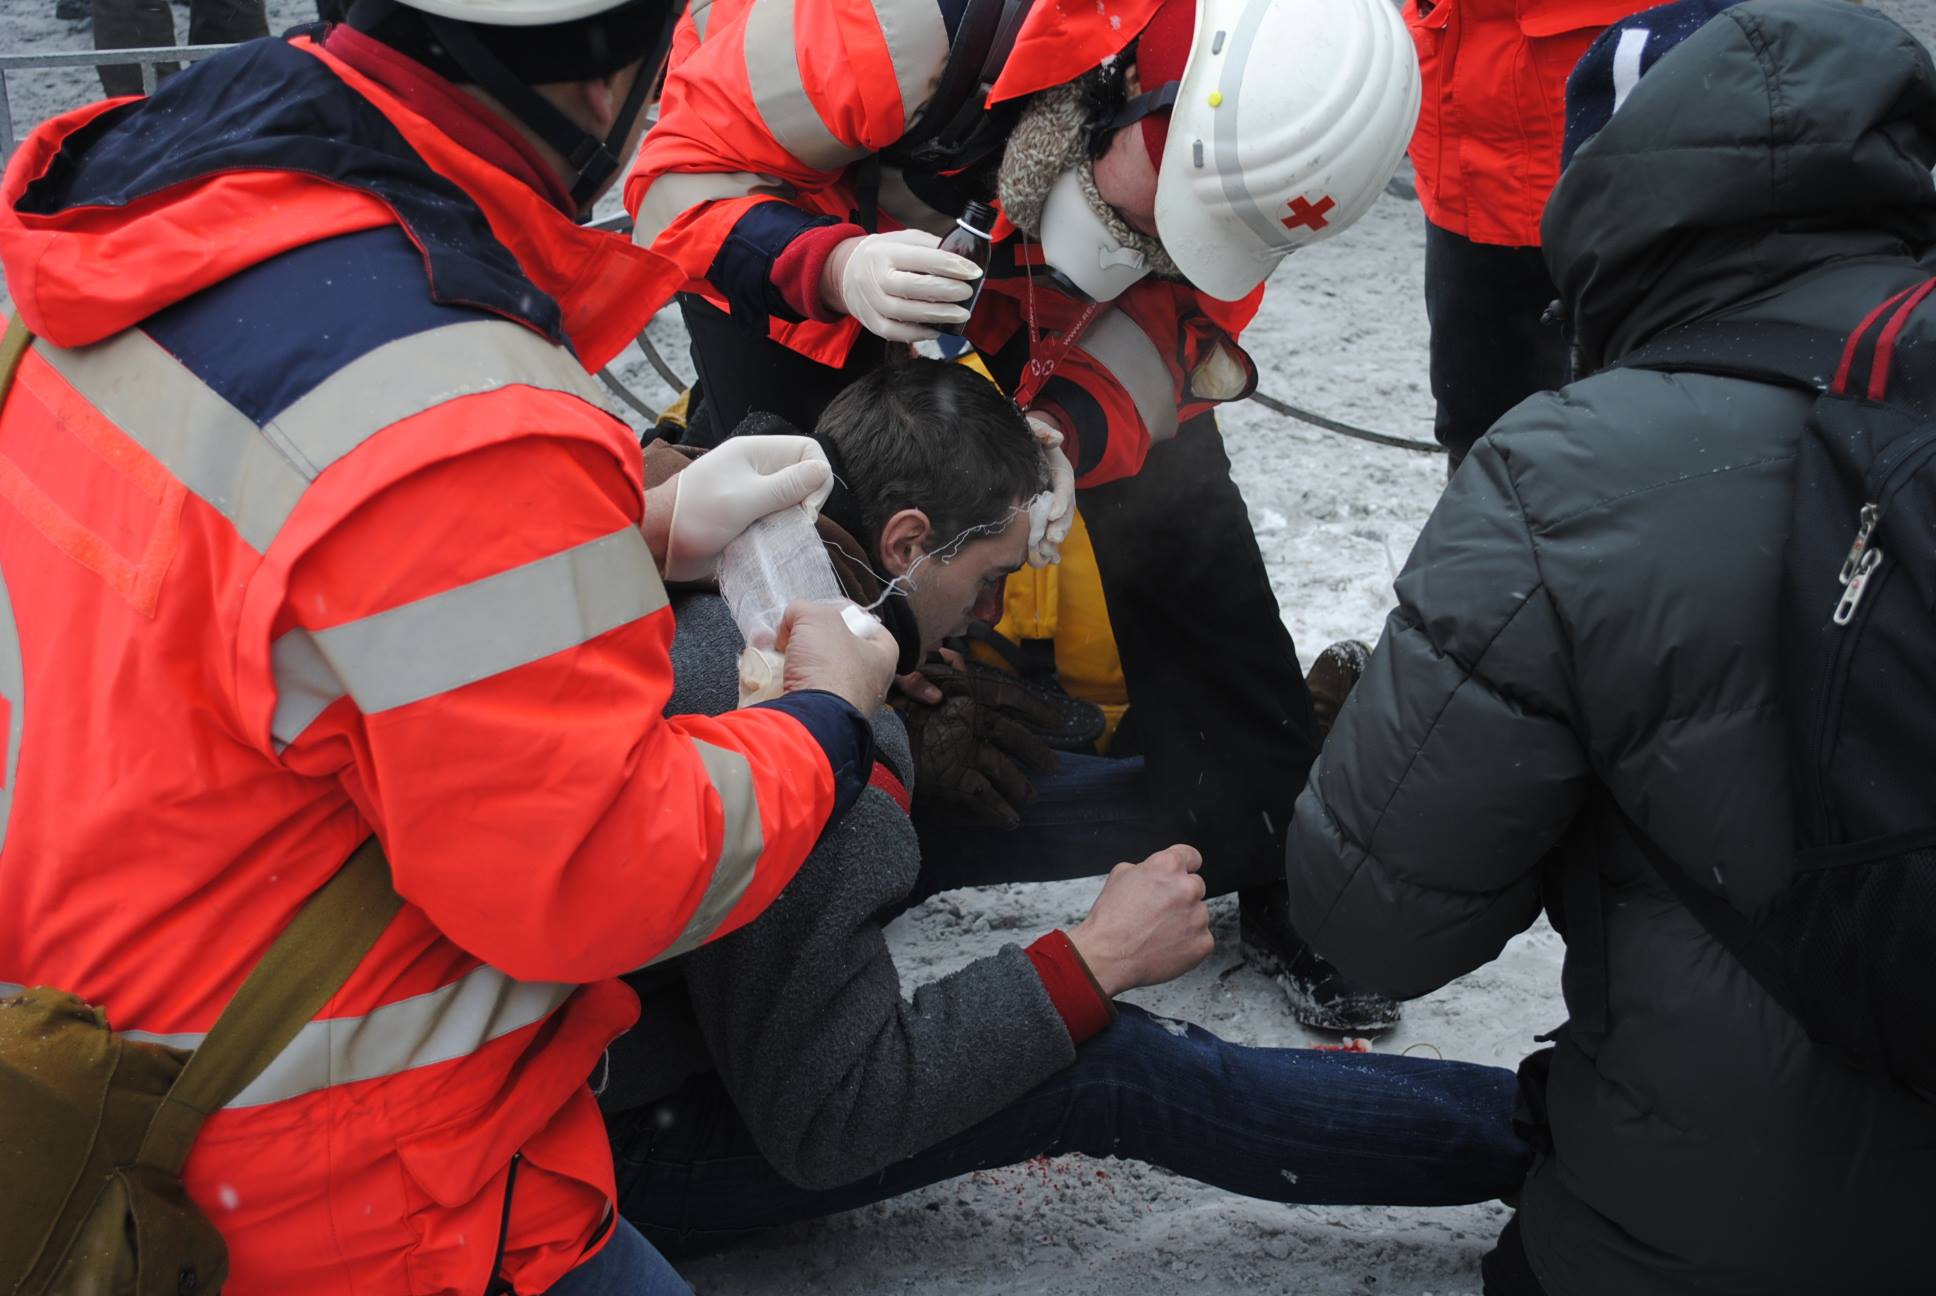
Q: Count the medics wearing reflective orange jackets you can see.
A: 2